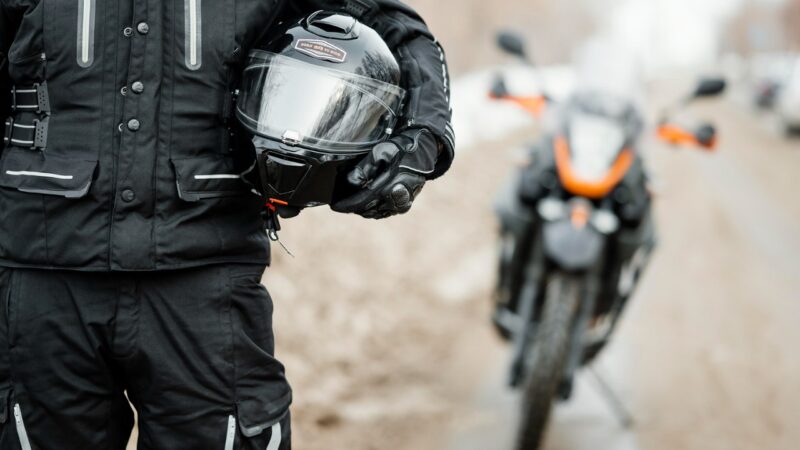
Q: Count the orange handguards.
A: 2